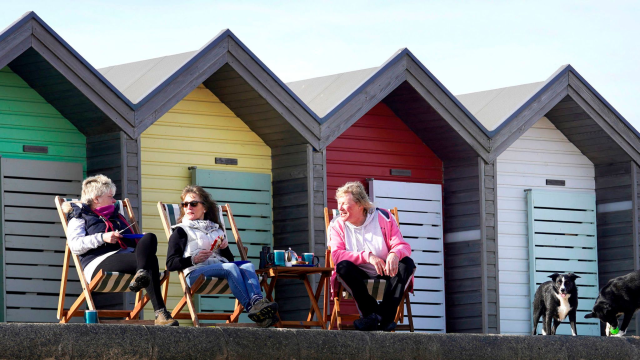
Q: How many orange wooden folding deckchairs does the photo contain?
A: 3